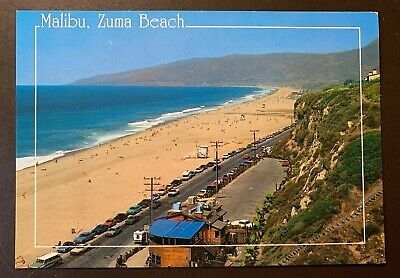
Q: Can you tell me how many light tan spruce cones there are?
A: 0